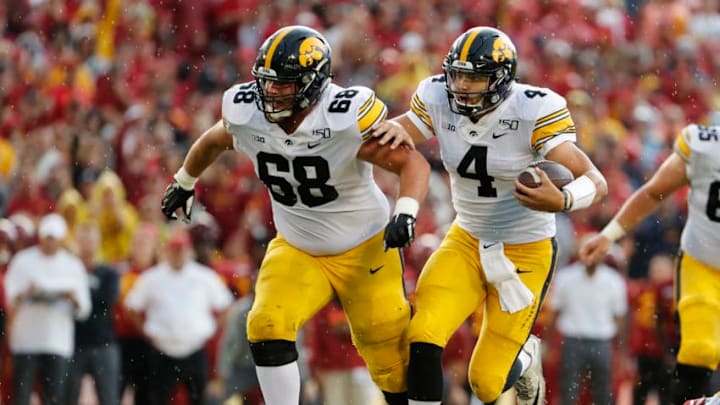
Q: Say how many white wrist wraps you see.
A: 4